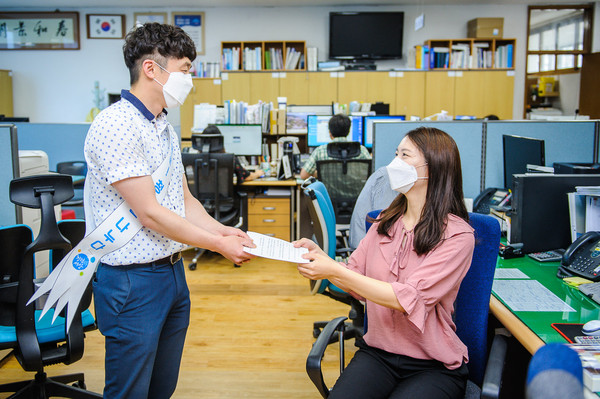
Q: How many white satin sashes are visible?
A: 1